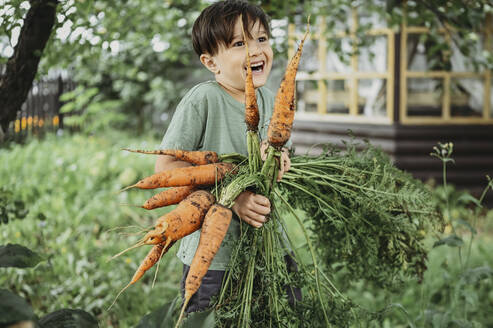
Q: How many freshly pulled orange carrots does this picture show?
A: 8